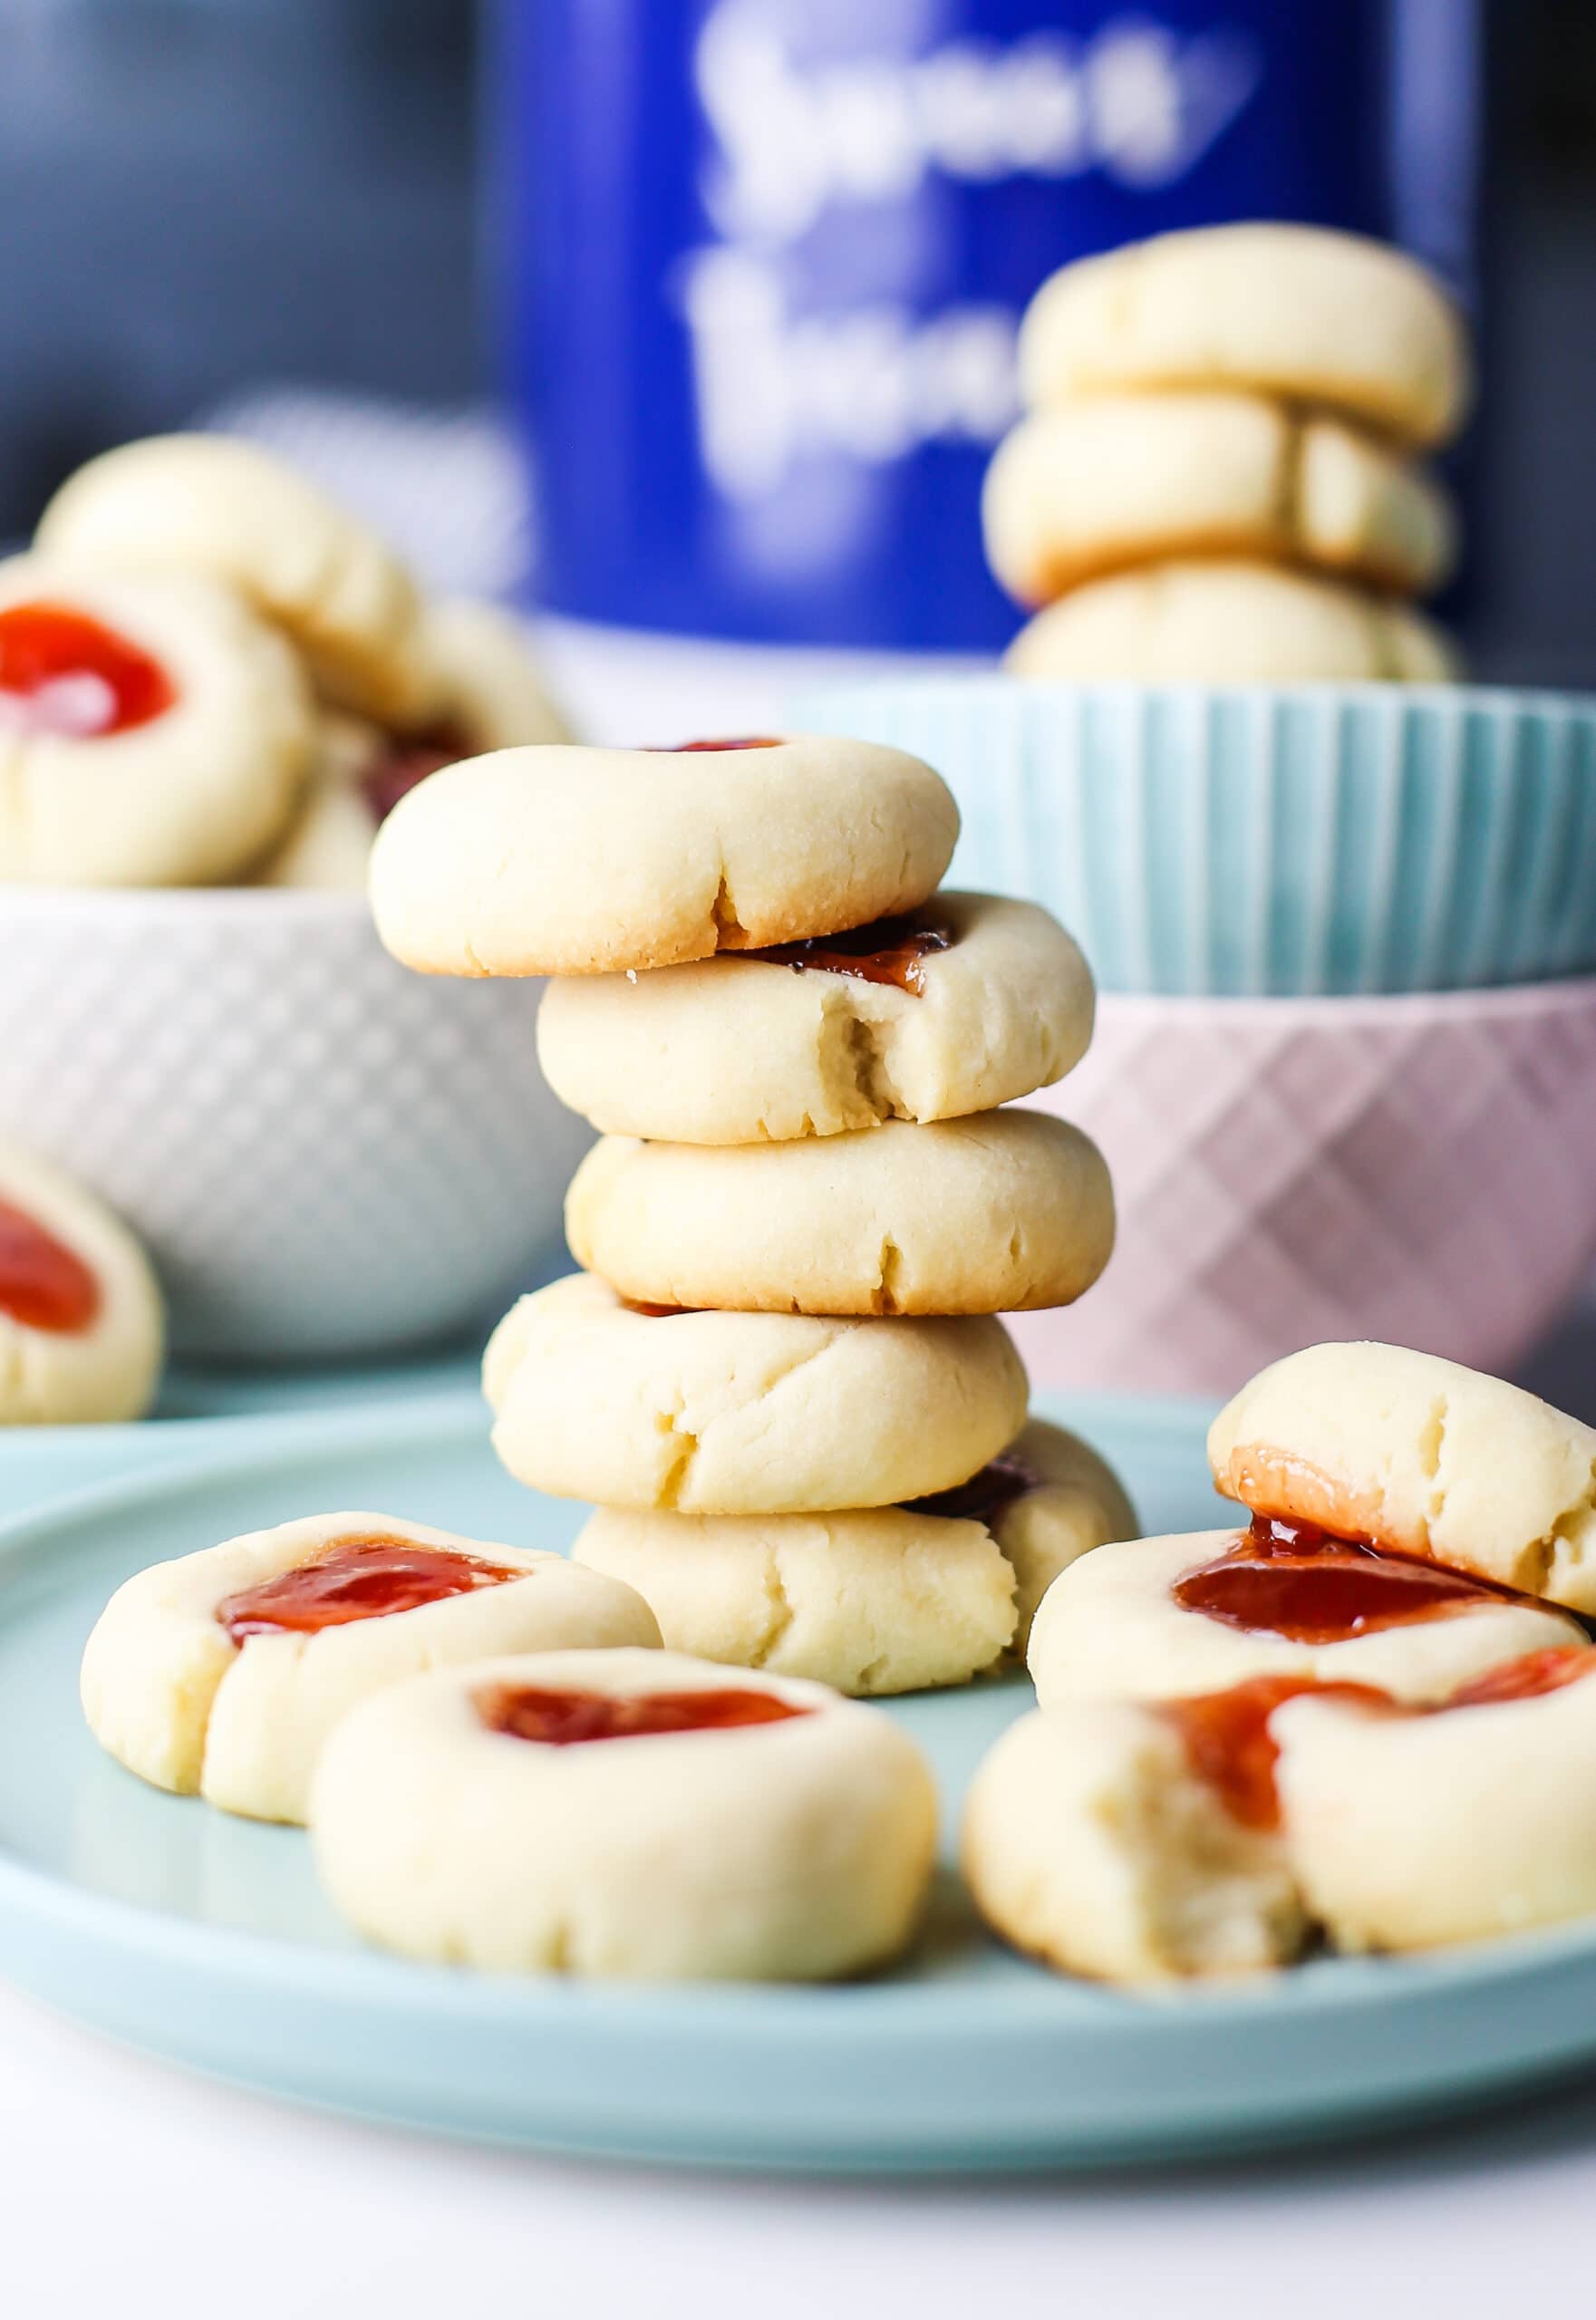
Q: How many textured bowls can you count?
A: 3